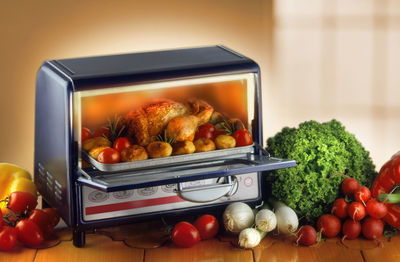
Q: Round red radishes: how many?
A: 9